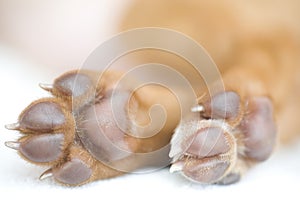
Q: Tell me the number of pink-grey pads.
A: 10